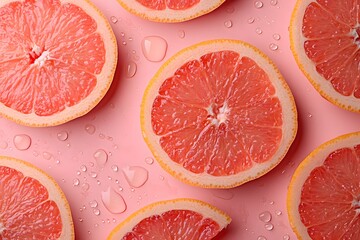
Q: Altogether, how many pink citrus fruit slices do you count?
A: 7